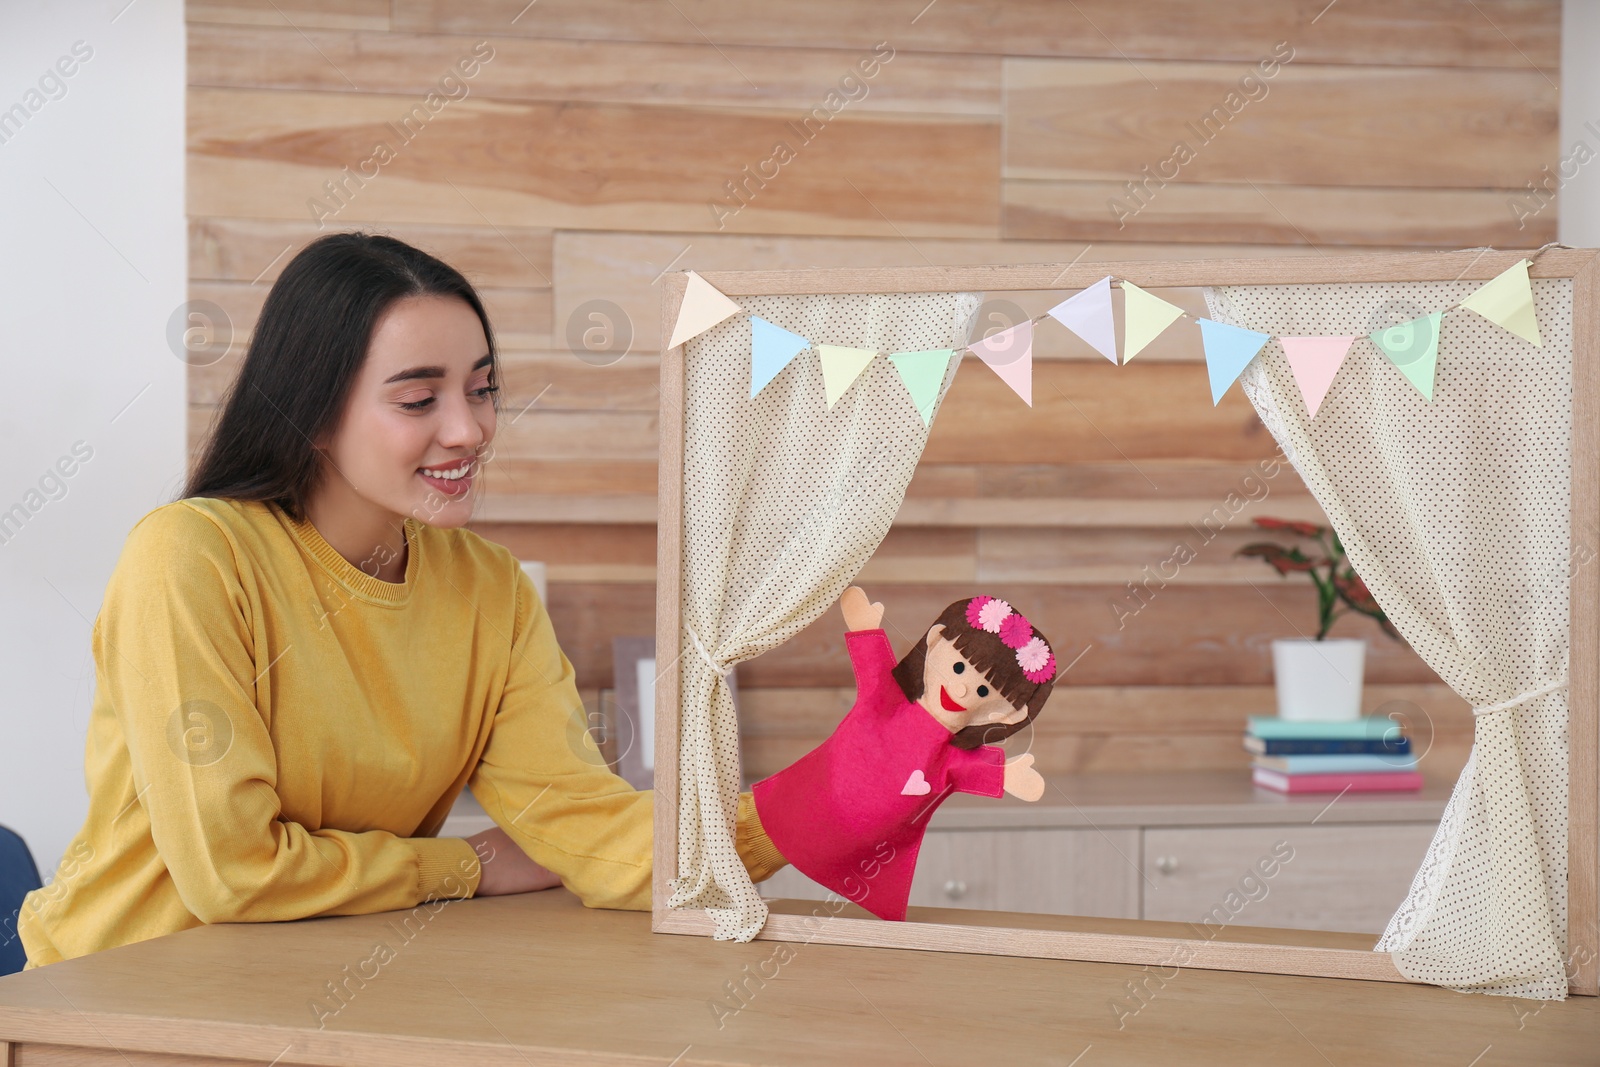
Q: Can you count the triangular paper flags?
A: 11